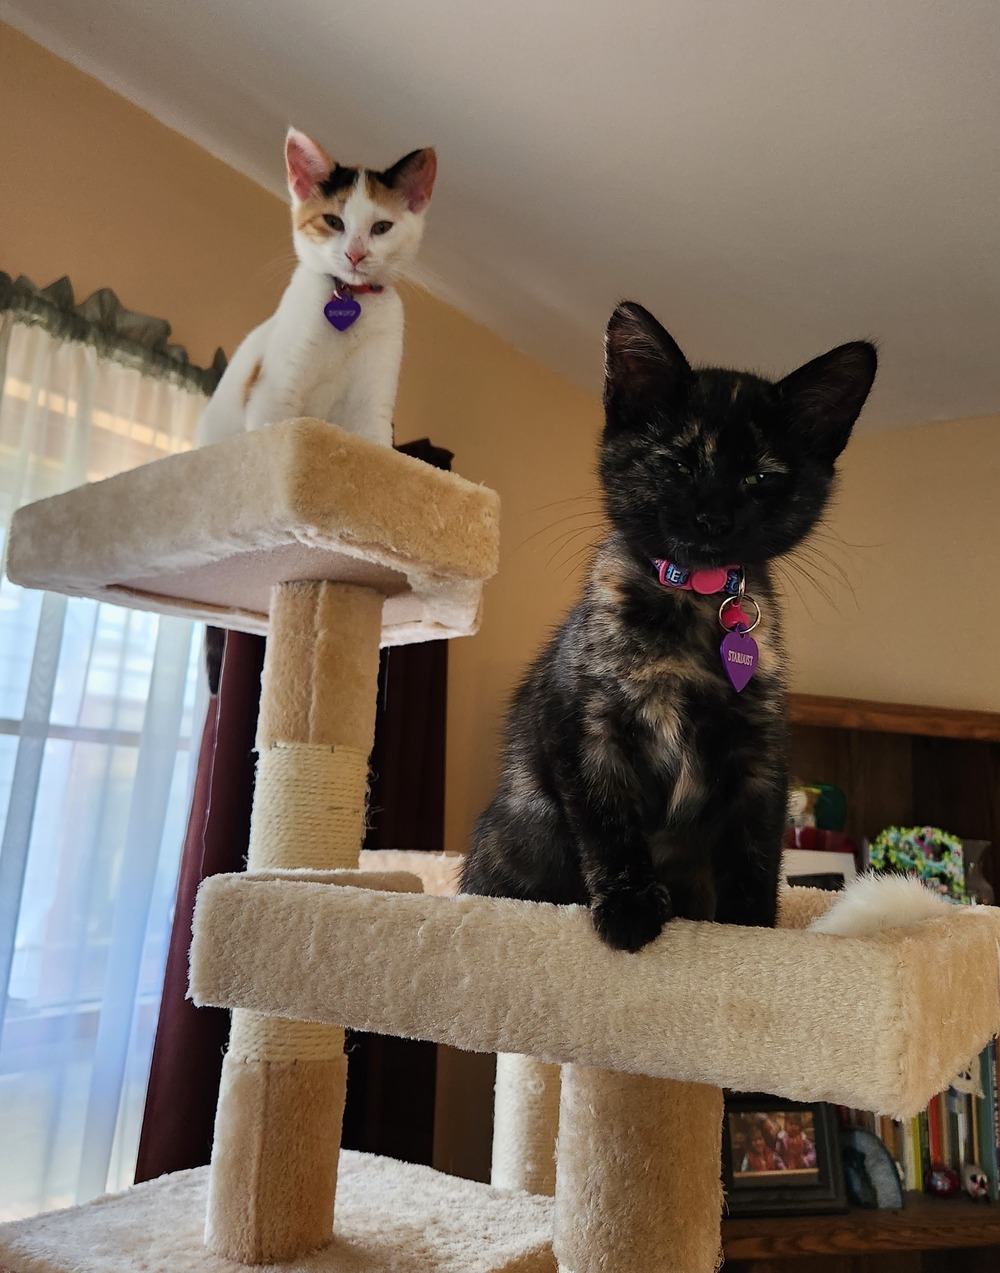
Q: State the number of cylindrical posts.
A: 3